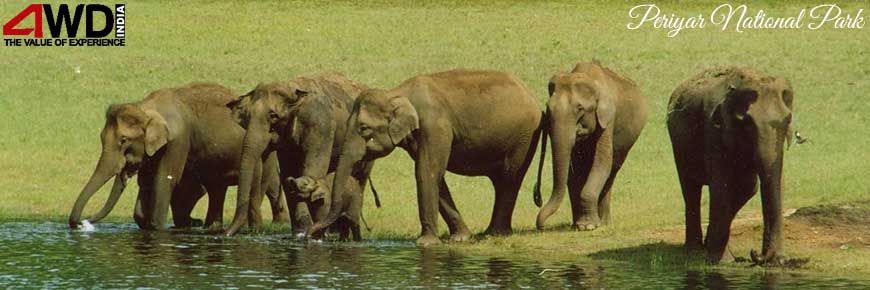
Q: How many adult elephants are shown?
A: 5